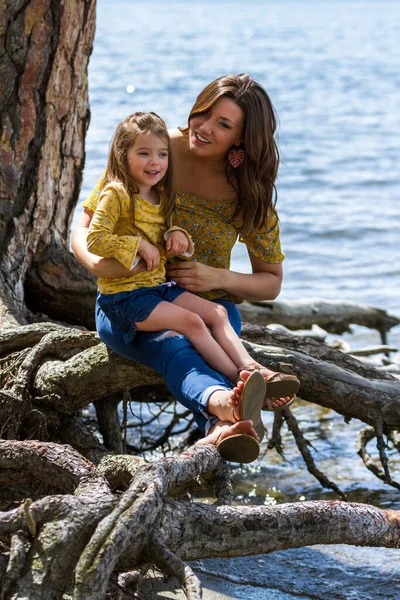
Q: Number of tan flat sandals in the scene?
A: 4